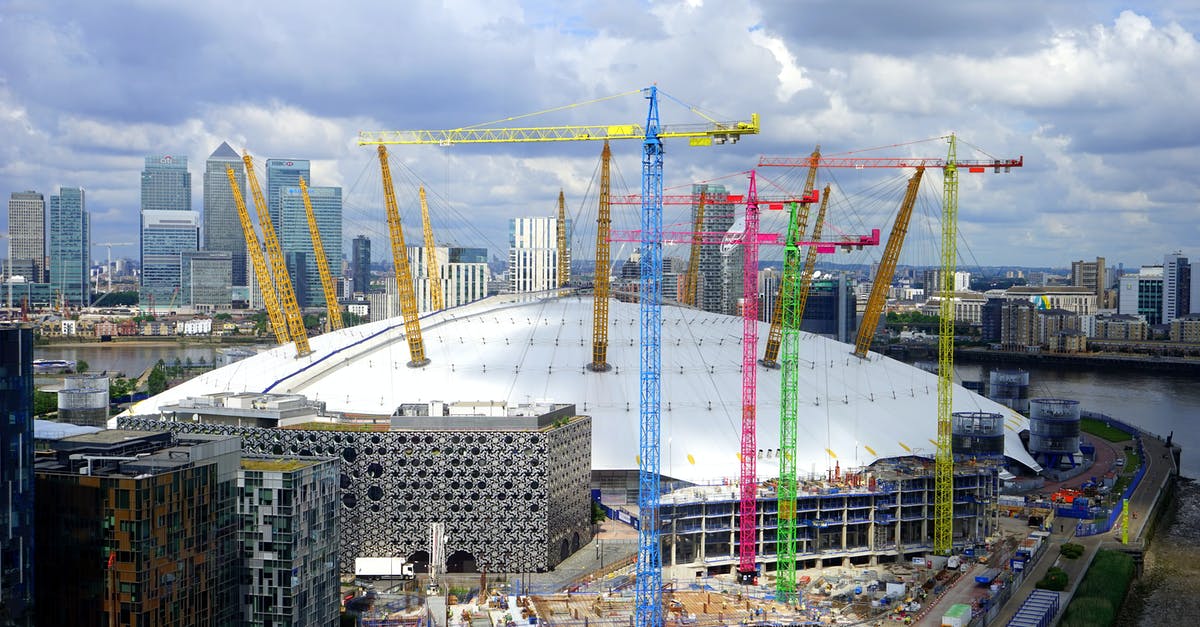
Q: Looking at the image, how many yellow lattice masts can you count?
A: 11